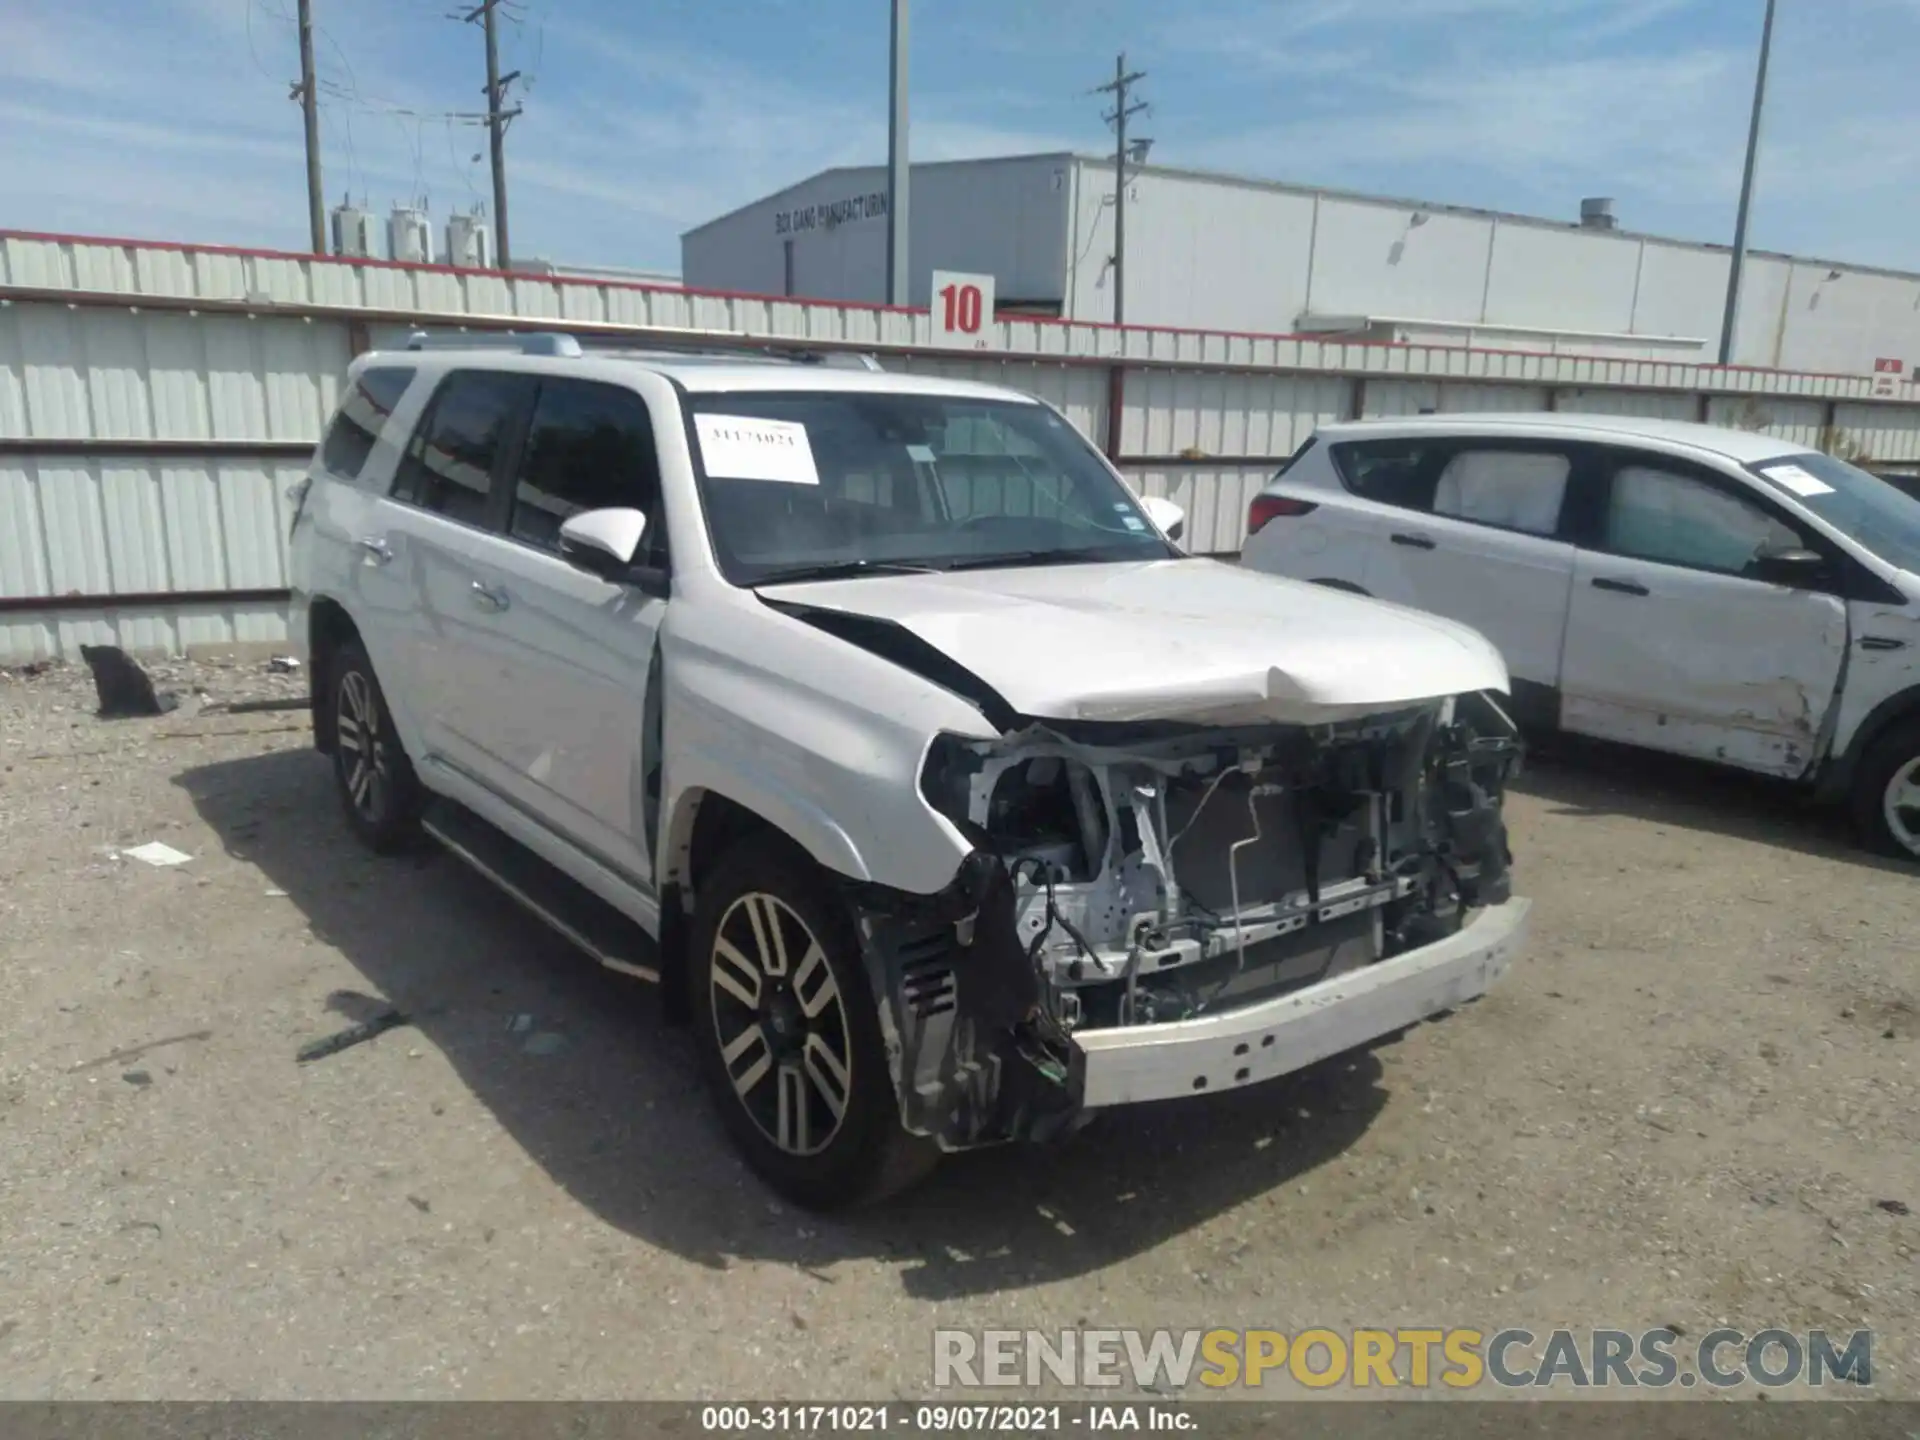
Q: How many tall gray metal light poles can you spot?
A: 2